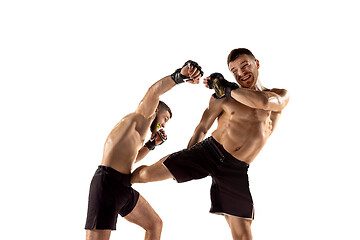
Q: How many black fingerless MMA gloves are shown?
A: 3